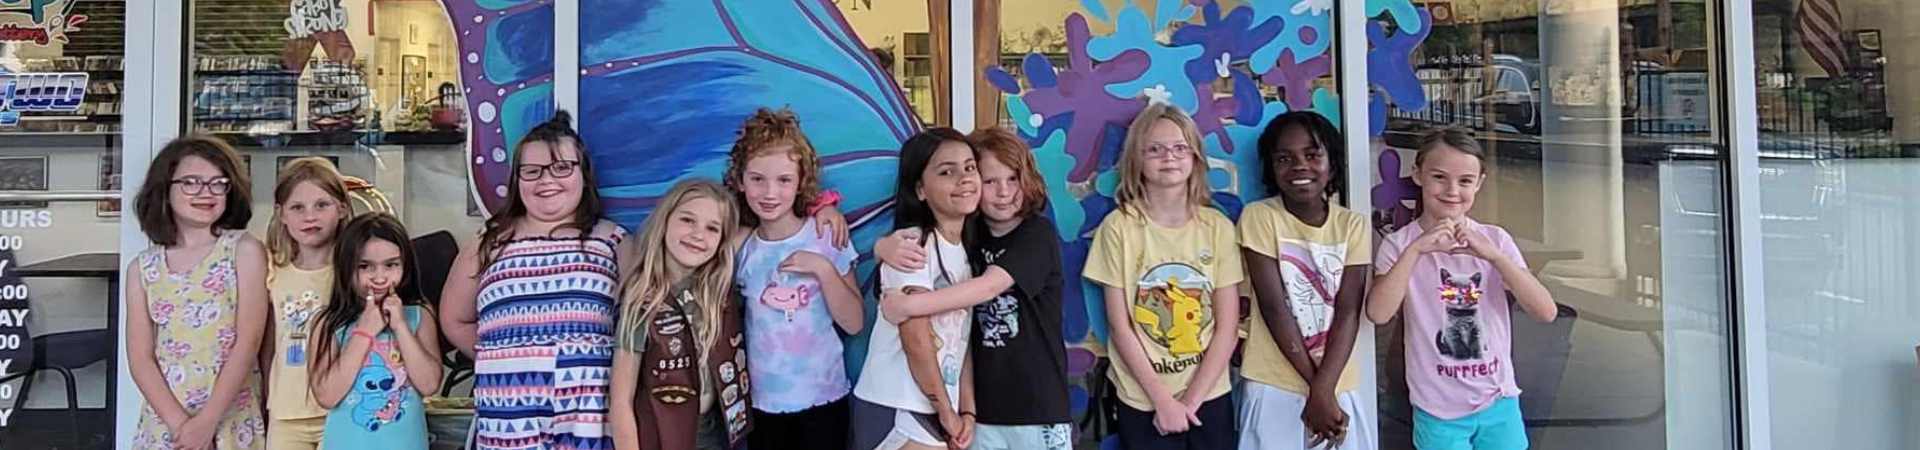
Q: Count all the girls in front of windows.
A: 11